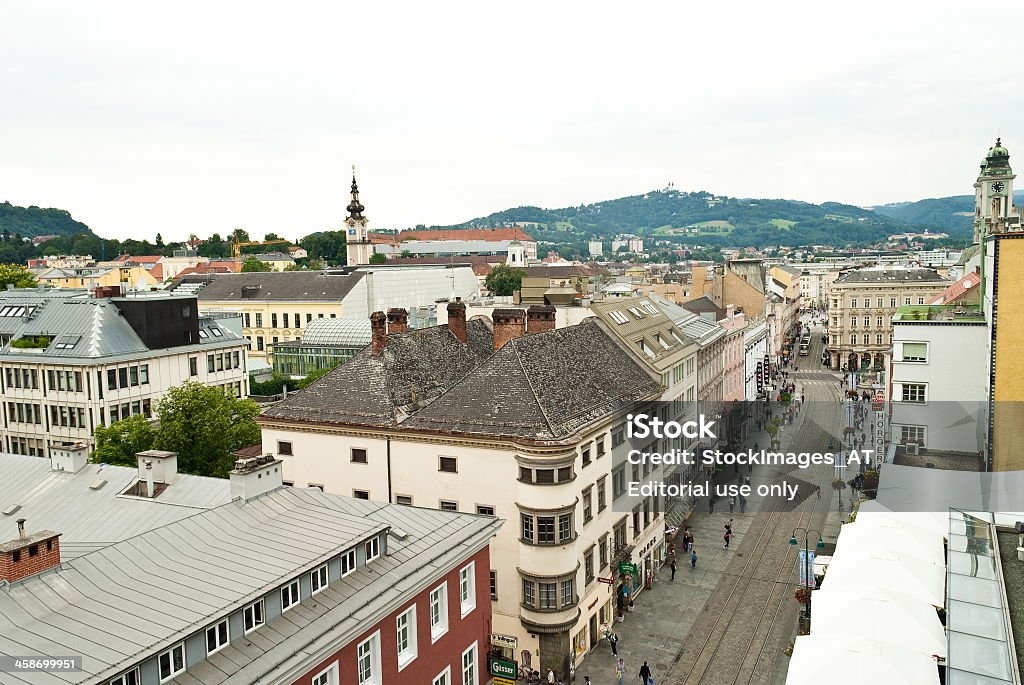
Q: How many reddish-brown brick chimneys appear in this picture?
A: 6